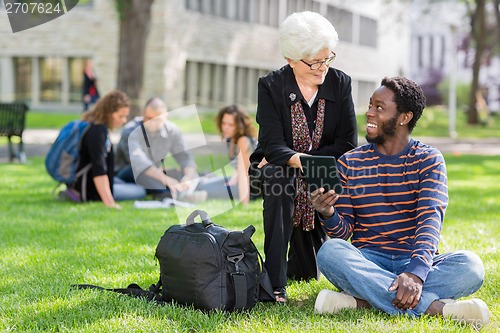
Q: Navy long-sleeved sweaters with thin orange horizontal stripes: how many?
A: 1